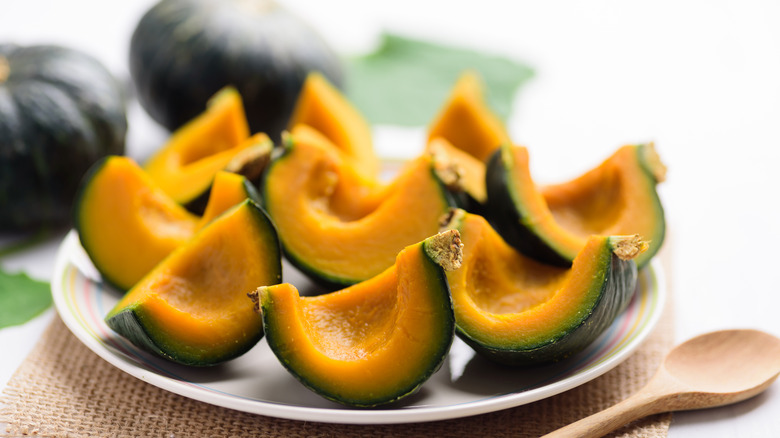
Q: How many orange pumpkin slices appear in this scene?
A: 9